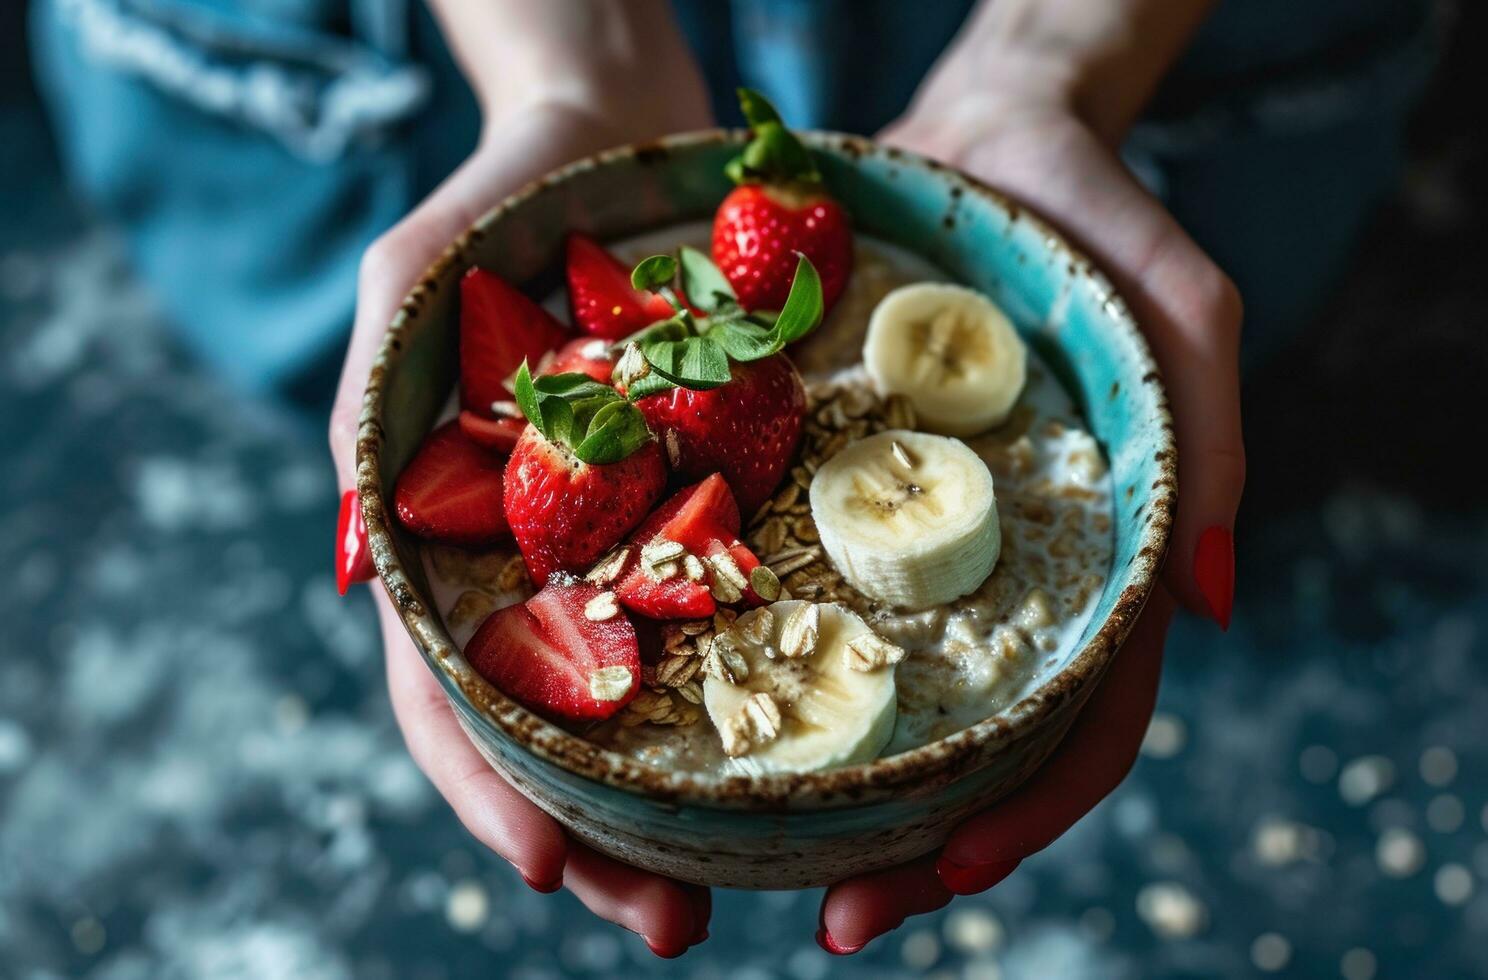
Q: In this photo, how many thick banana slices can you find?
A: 3